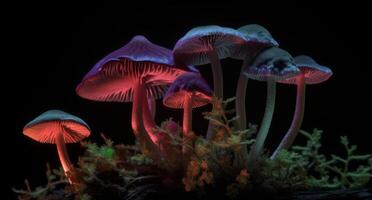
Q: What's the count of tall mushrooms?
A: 5